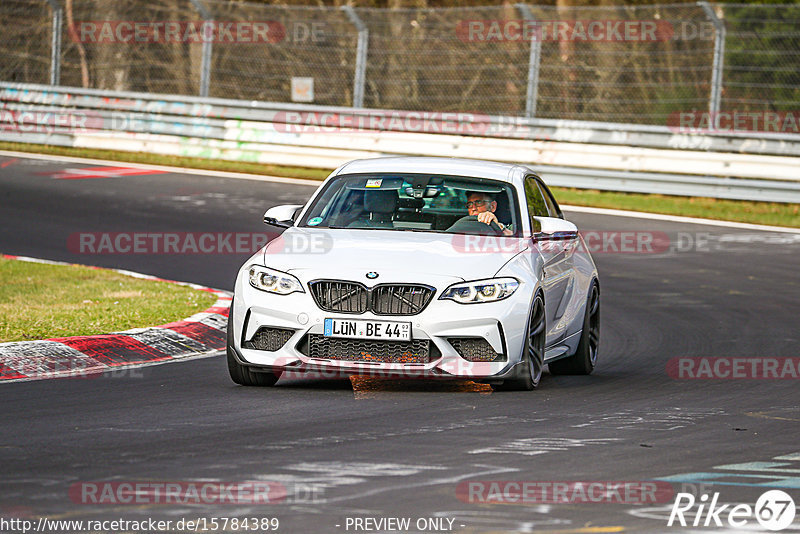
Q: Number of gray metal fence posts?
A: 5